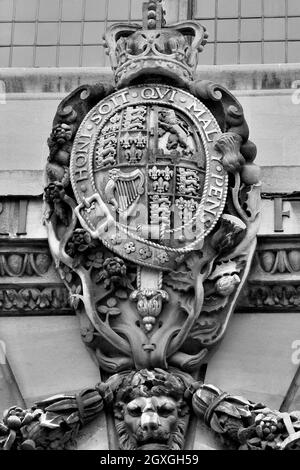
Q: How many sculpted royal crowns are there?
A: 1